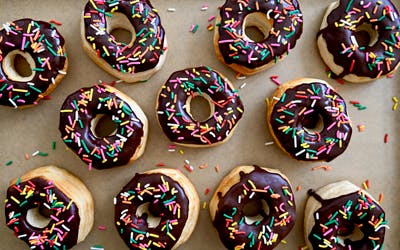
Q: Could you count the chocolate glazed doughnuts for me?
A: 11